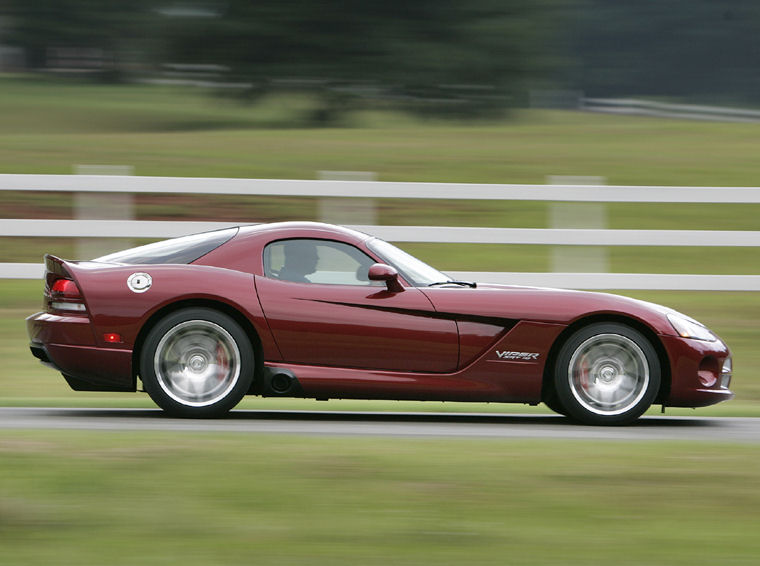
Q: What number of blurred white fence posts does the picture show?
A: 3